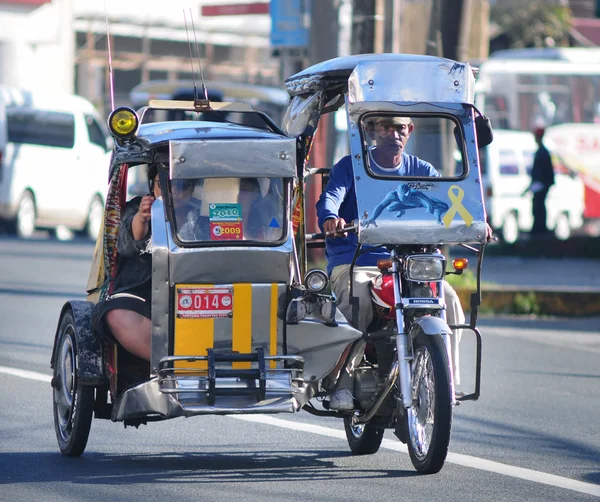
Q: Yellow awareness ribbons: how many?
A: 1